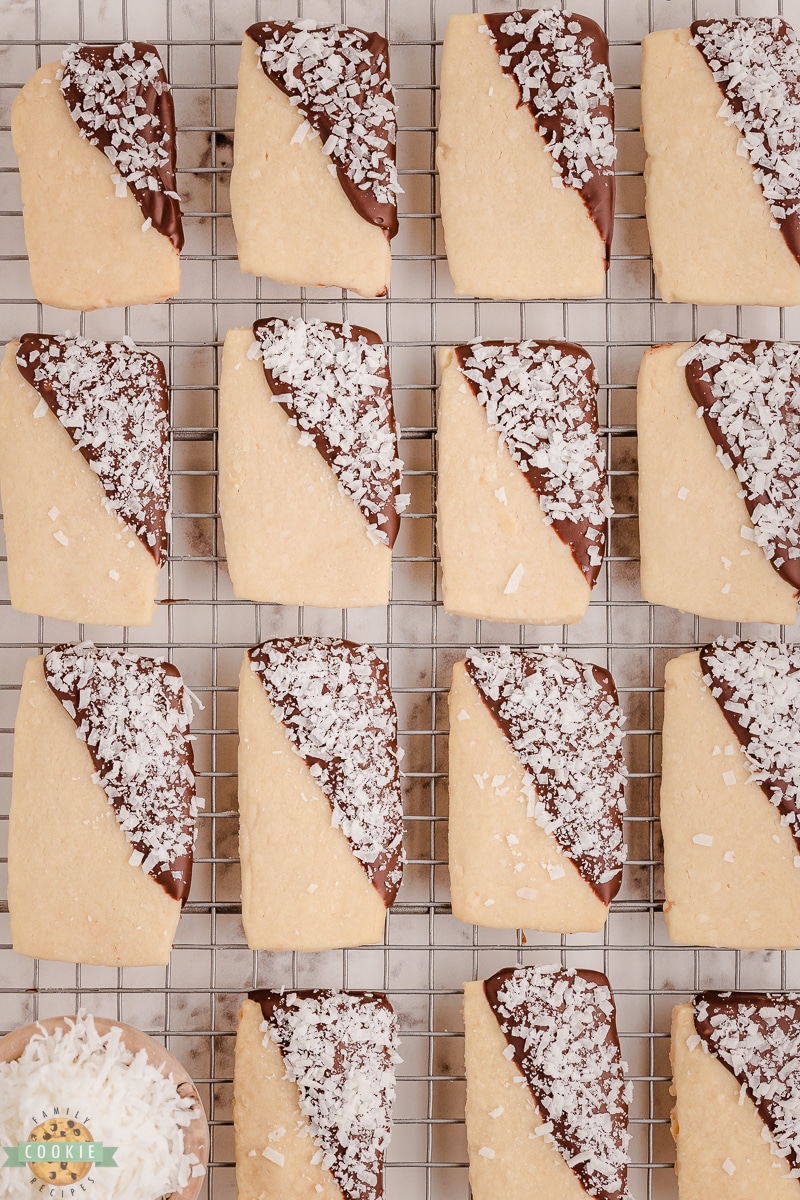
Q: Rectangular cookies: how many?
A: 15